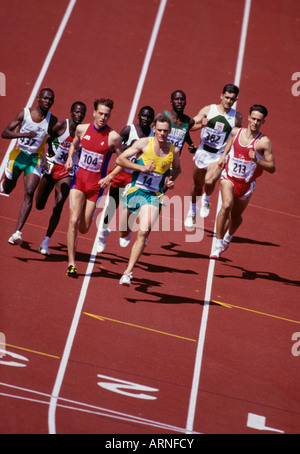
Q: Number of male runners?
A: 8